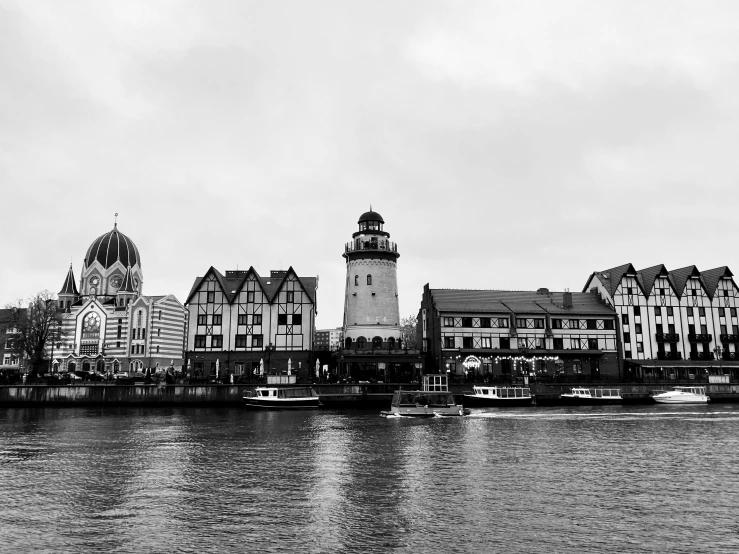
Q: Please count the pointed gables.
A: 7